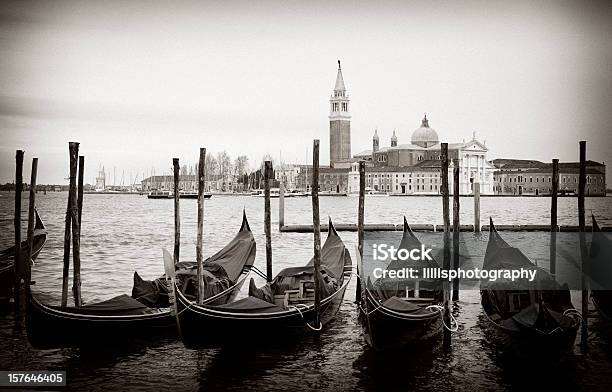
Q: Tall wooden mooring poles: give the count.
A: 13